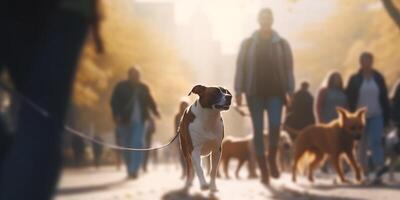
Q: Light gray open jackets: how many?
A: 1